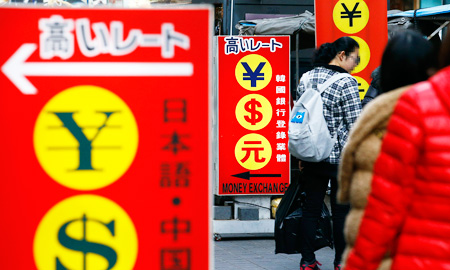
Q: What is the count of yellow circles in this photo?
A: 8